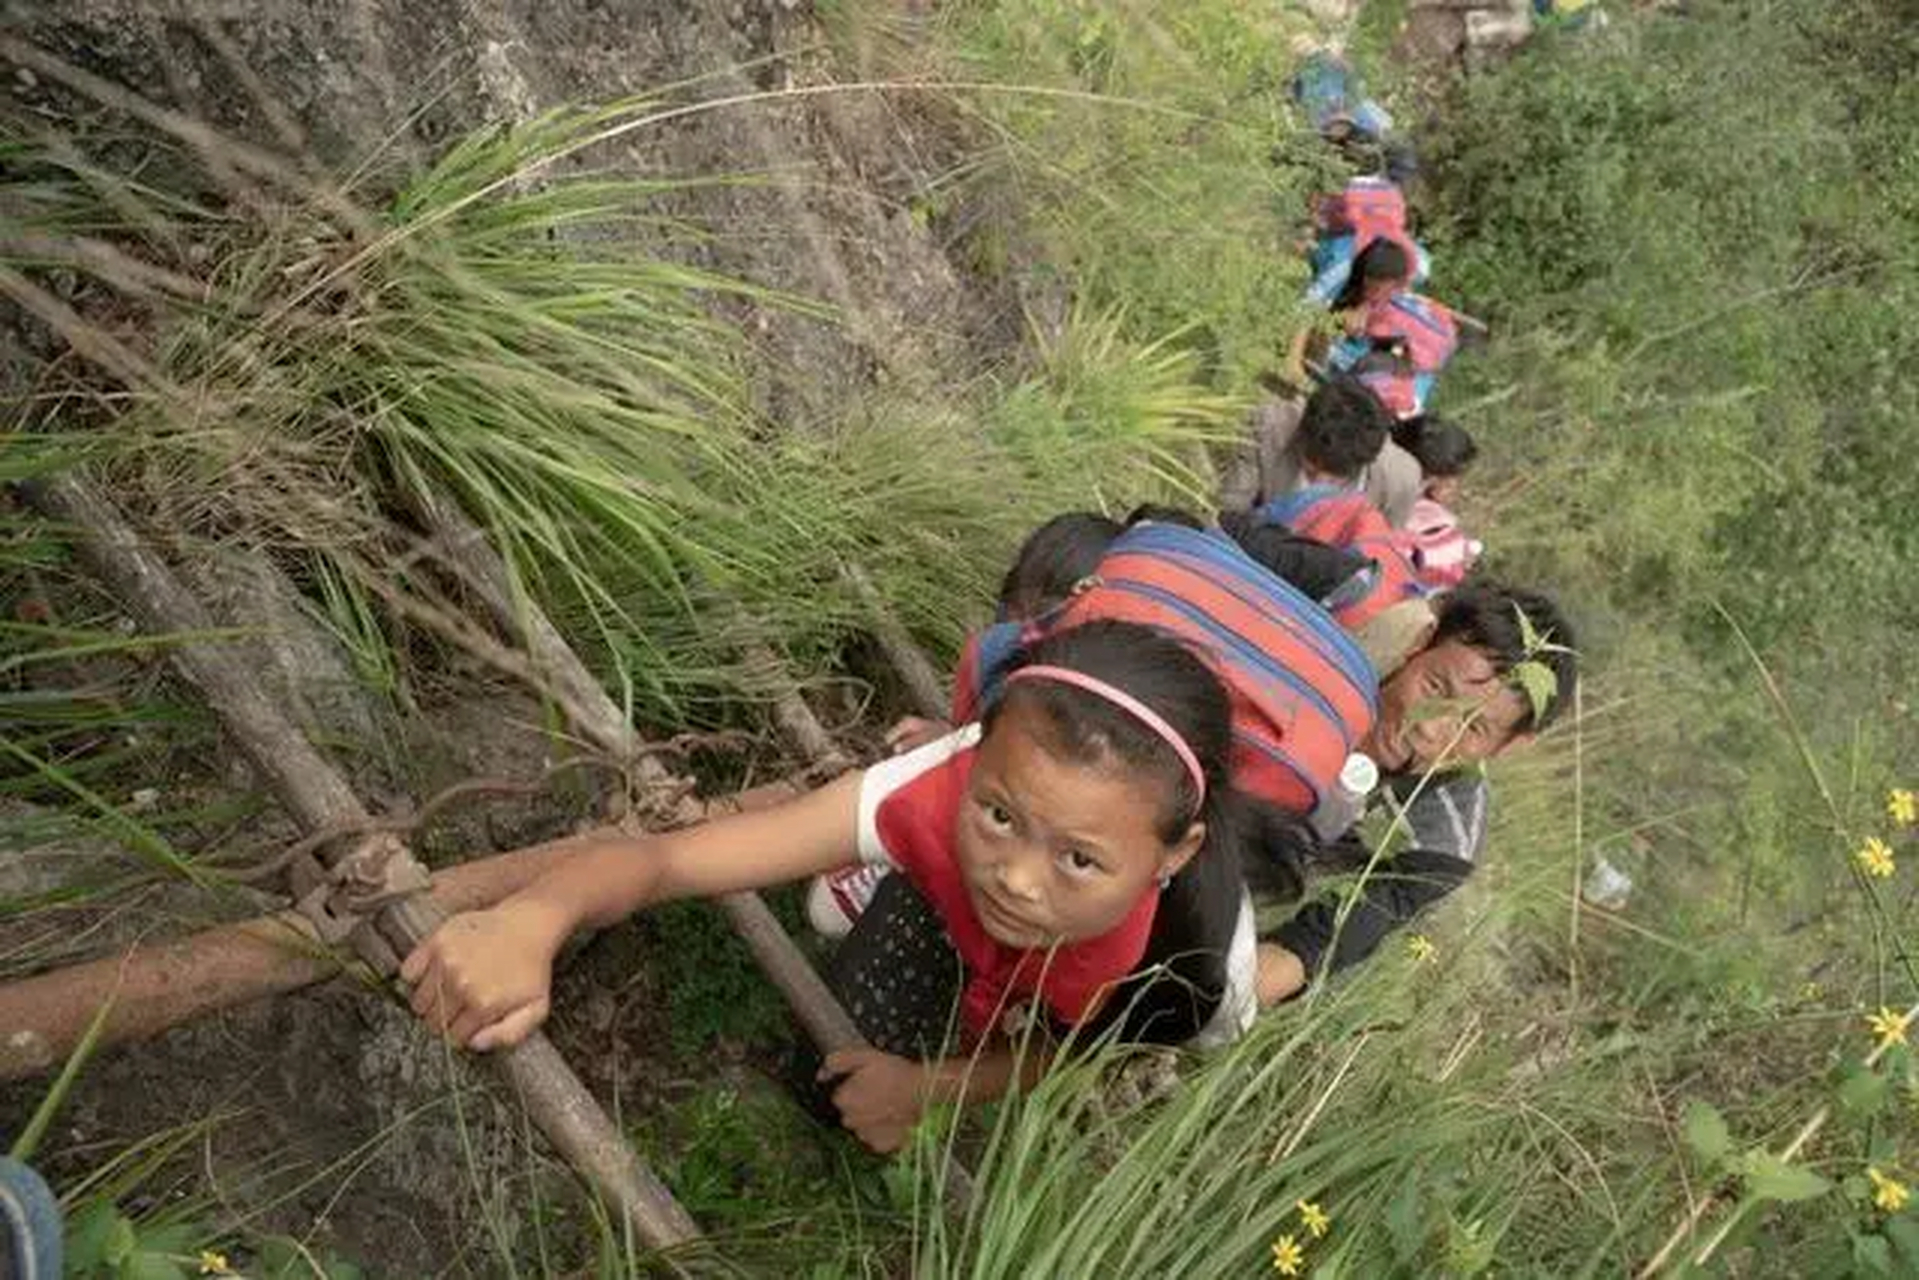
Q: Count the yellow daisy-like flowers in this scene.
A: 8